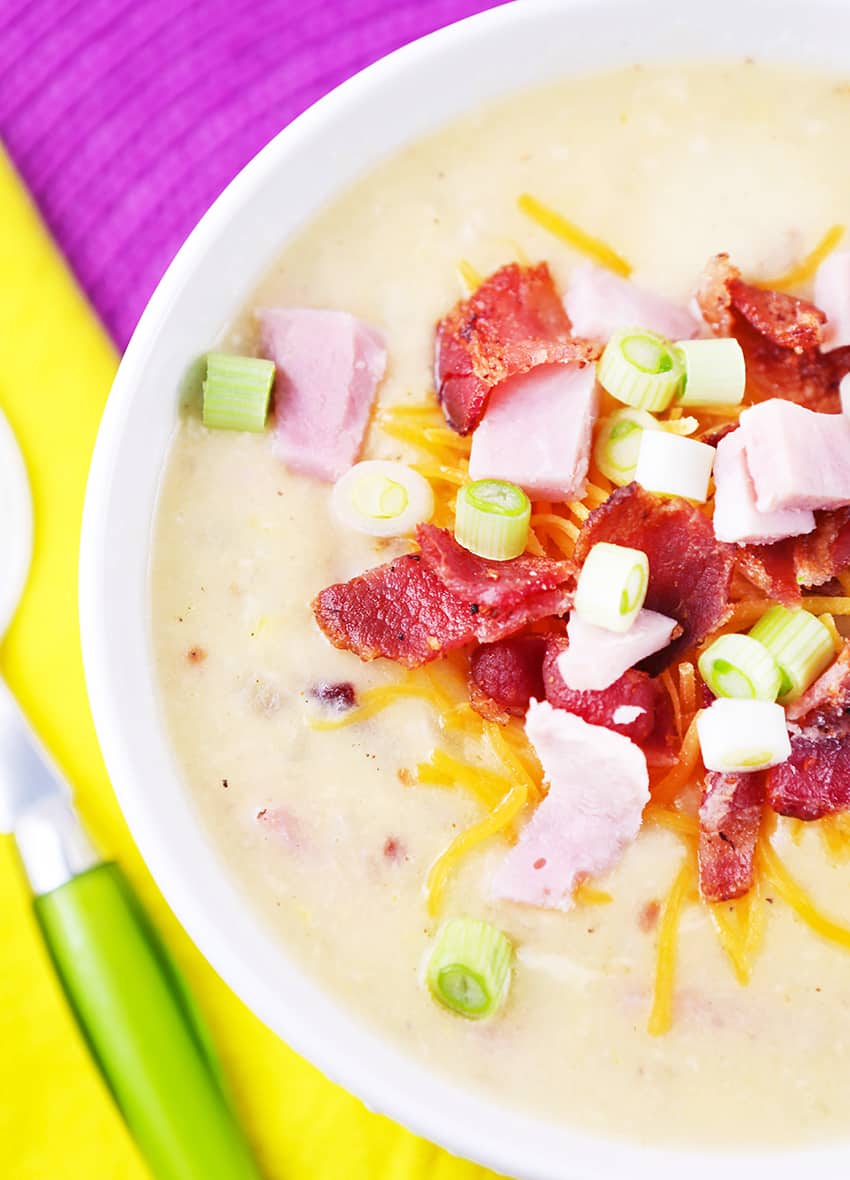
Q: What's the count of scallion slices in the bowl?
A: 12